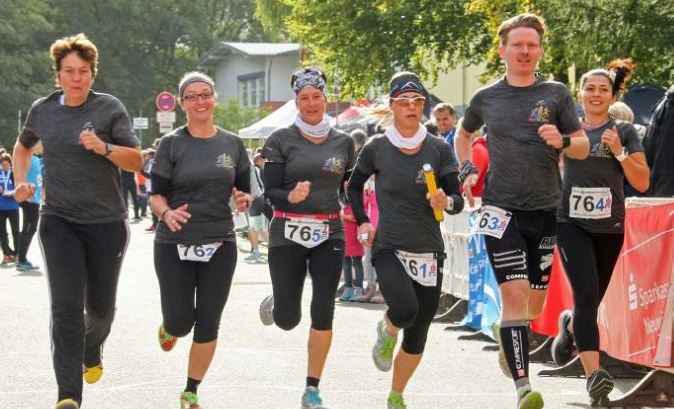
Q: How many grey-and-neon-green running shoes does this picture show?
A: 2